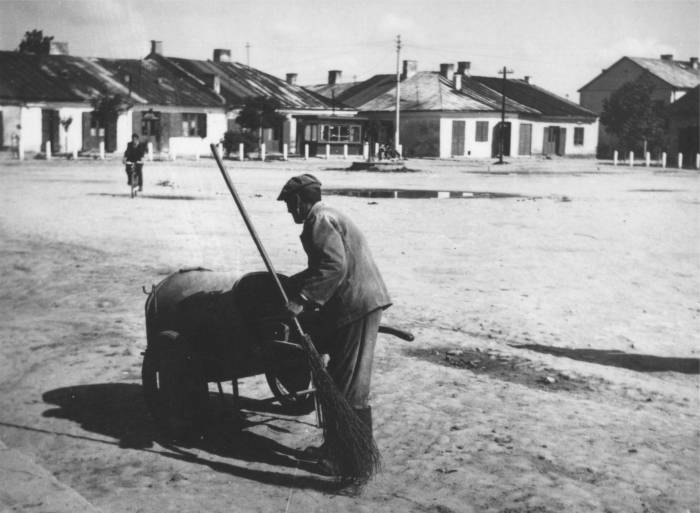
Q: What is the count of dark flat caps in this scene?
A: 1